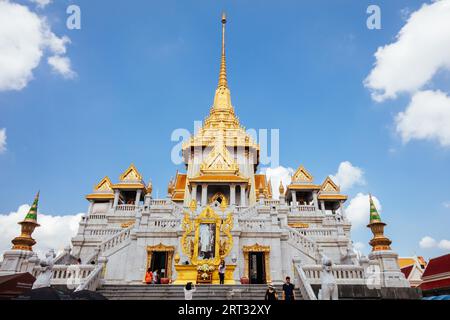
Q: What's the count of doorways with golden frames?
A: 2